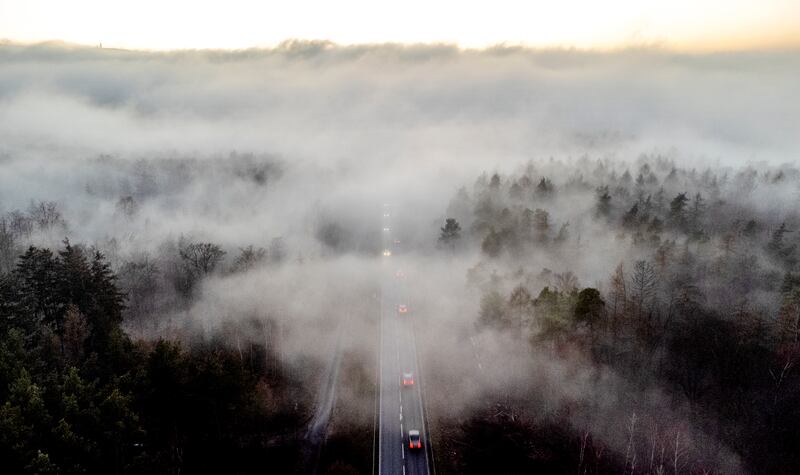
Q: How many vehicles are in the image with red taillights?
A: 5